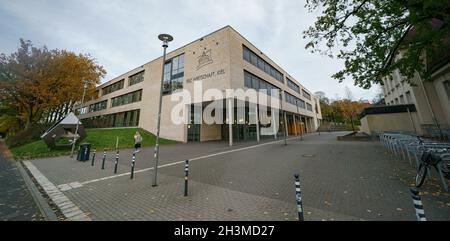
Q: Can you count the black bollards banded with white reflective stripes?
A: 7